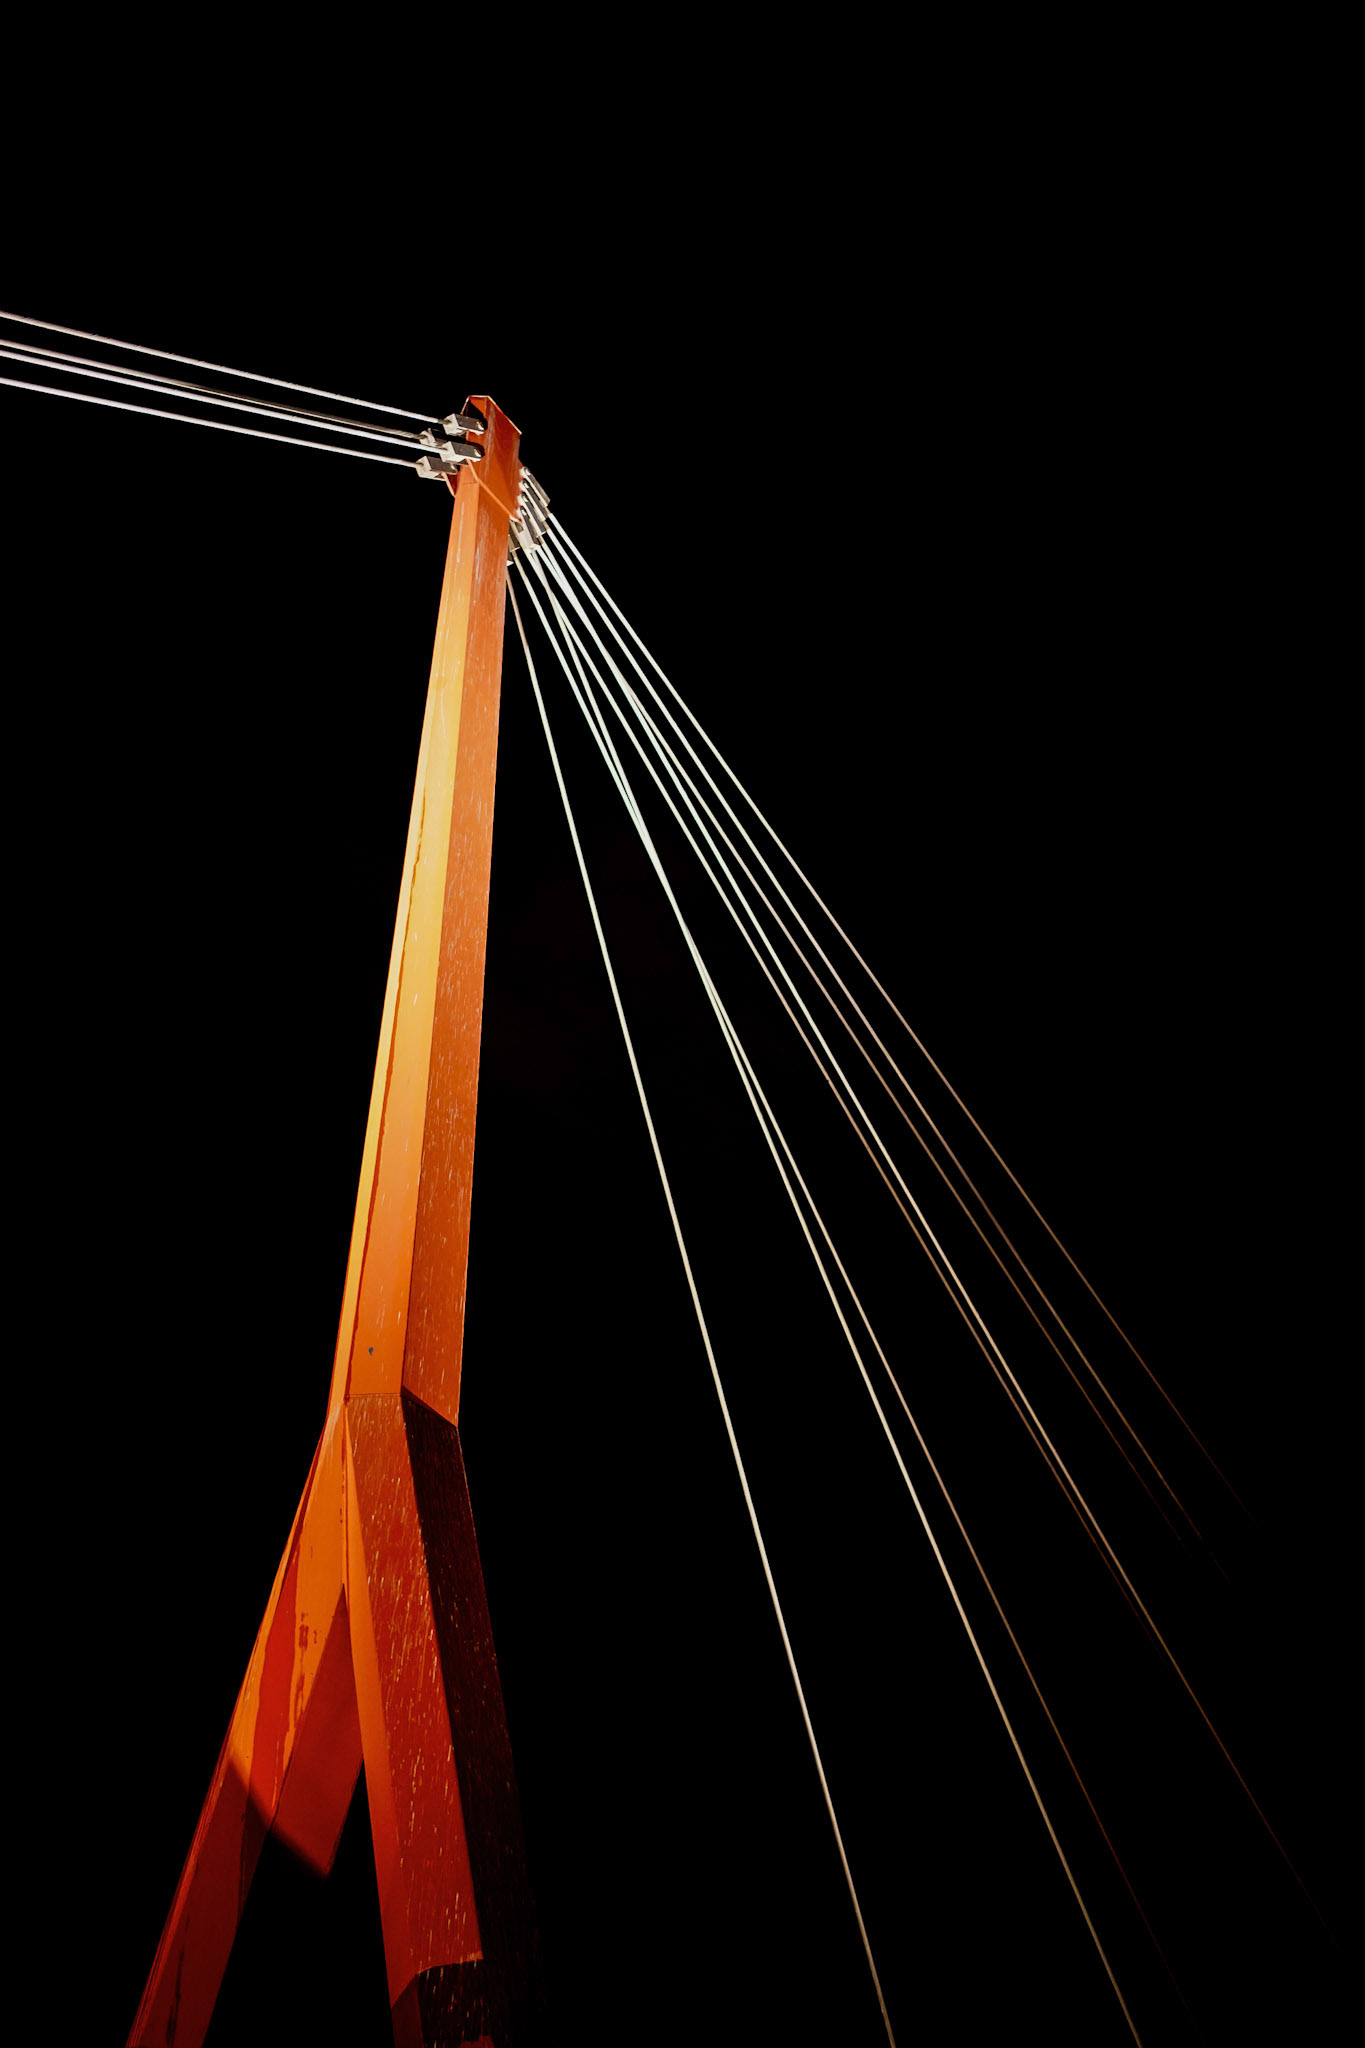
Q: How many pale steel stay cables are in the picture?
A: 12